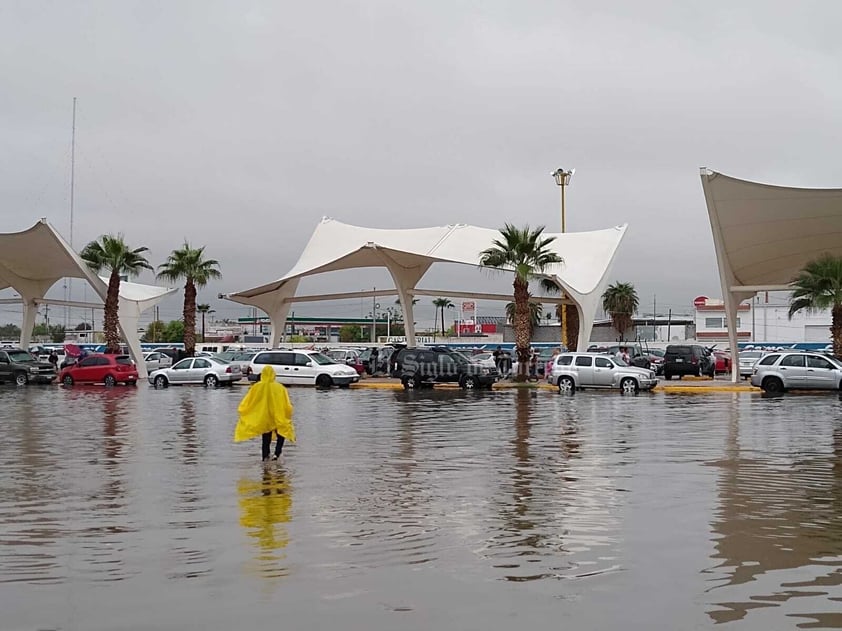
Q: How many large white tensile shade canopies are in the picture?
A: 3